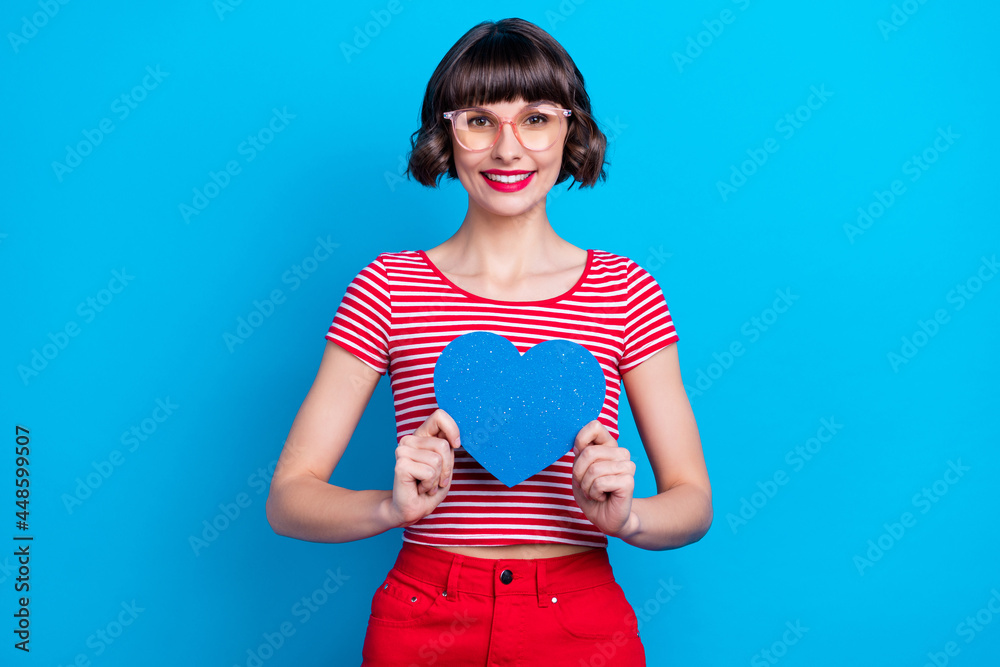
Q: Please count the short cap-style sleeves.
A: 2